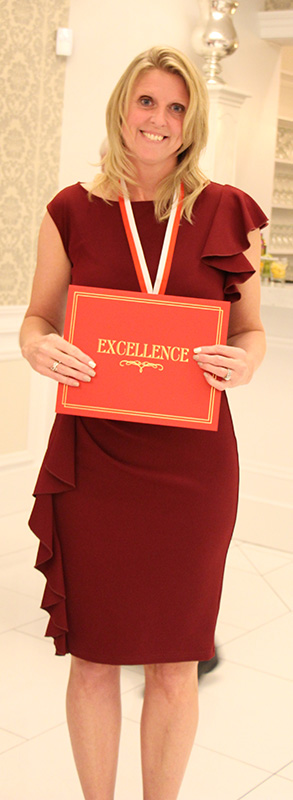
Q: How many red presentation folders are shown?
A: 1